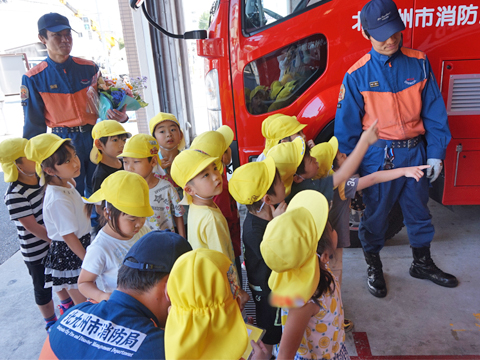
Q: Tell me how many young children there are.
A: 14